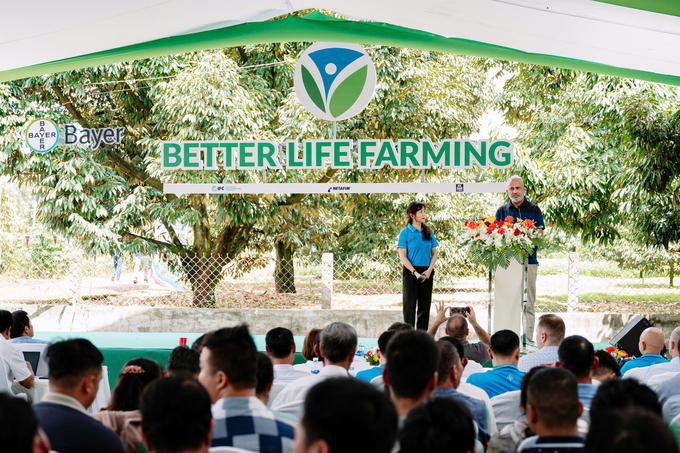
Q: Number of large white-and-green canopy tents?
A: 1